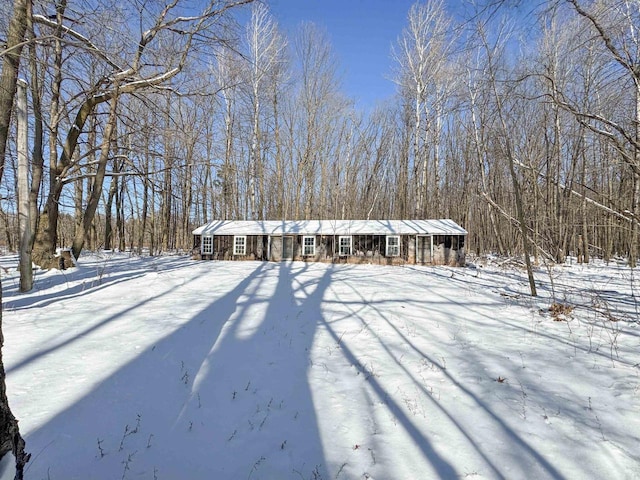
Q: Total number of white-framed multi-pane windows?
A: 5